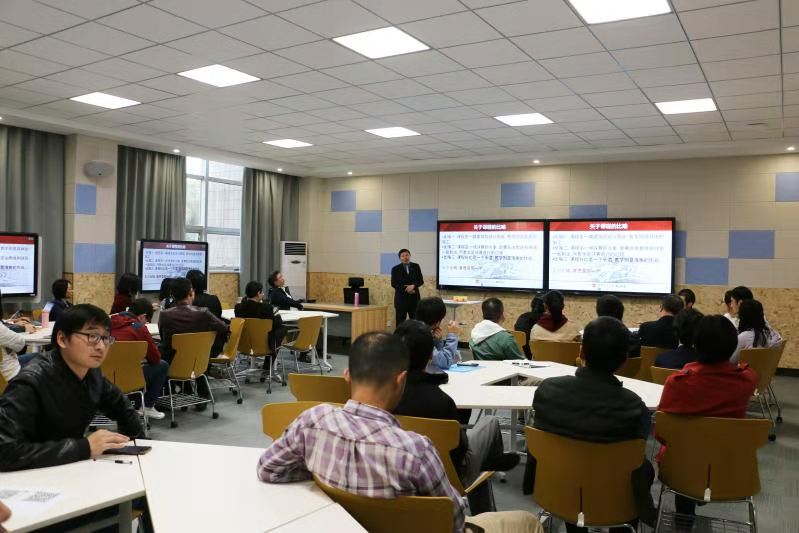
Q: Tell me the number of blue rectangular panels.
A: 12